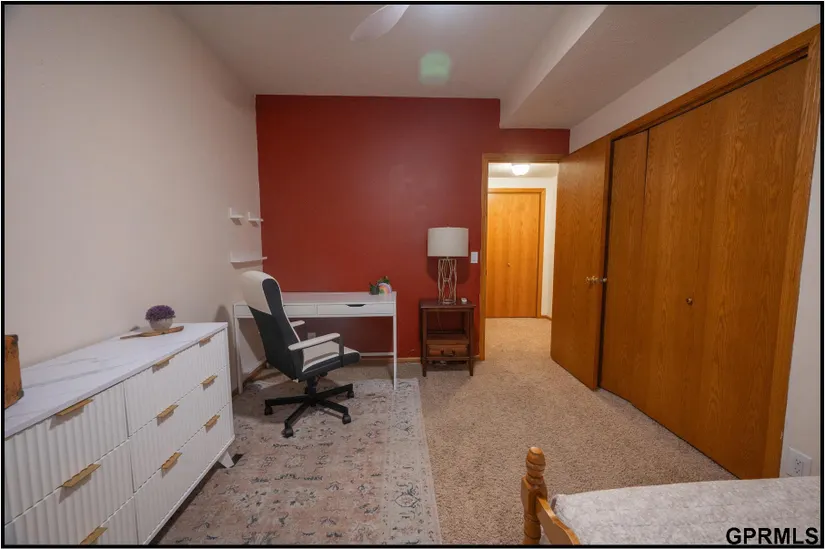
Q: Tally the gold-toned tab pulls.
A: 9